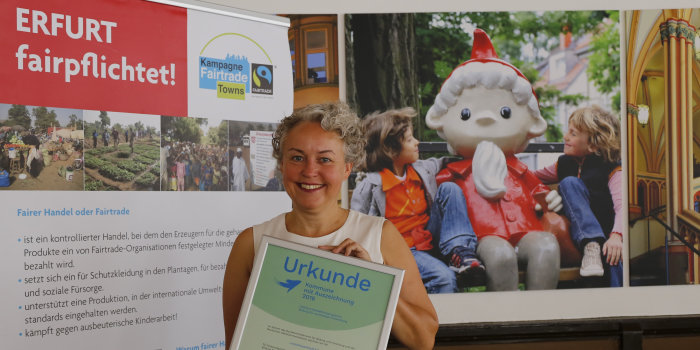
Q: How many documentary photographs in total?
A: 4